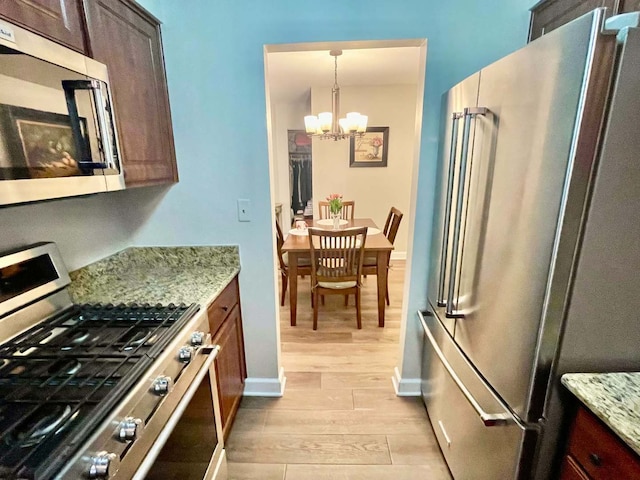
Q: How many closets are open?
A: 1